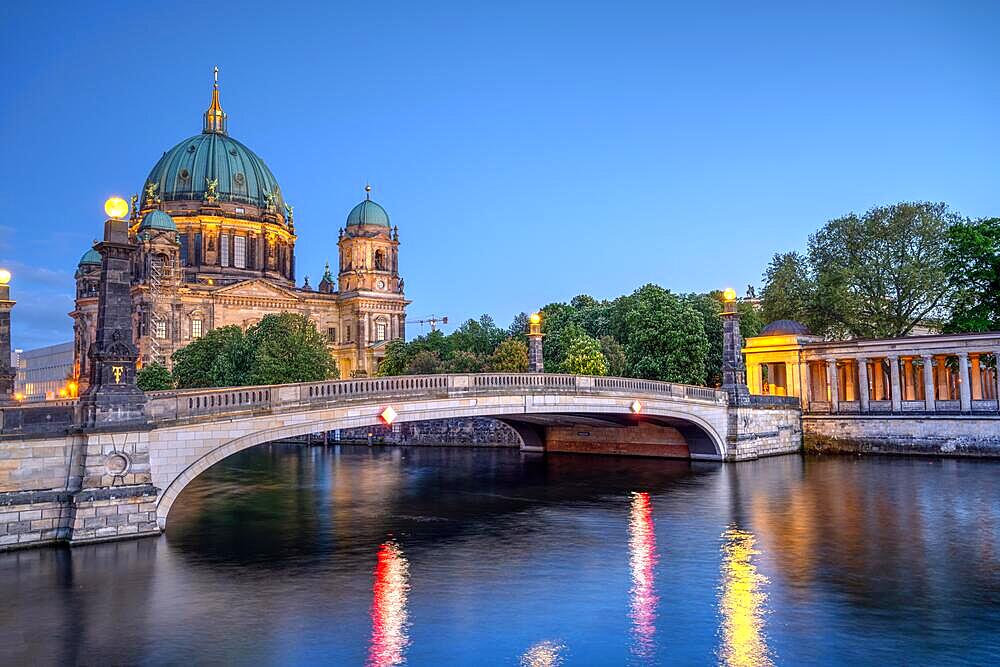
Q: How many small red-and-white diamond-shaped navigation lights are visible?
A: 2